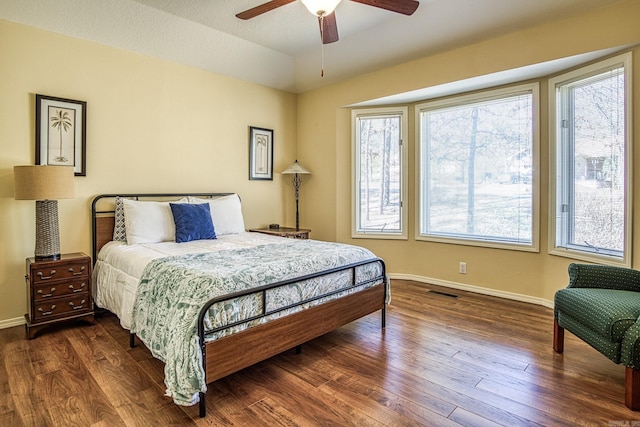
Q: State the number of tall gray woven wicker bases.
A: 1